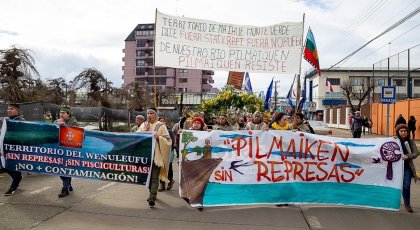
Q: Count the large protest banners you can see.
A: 3